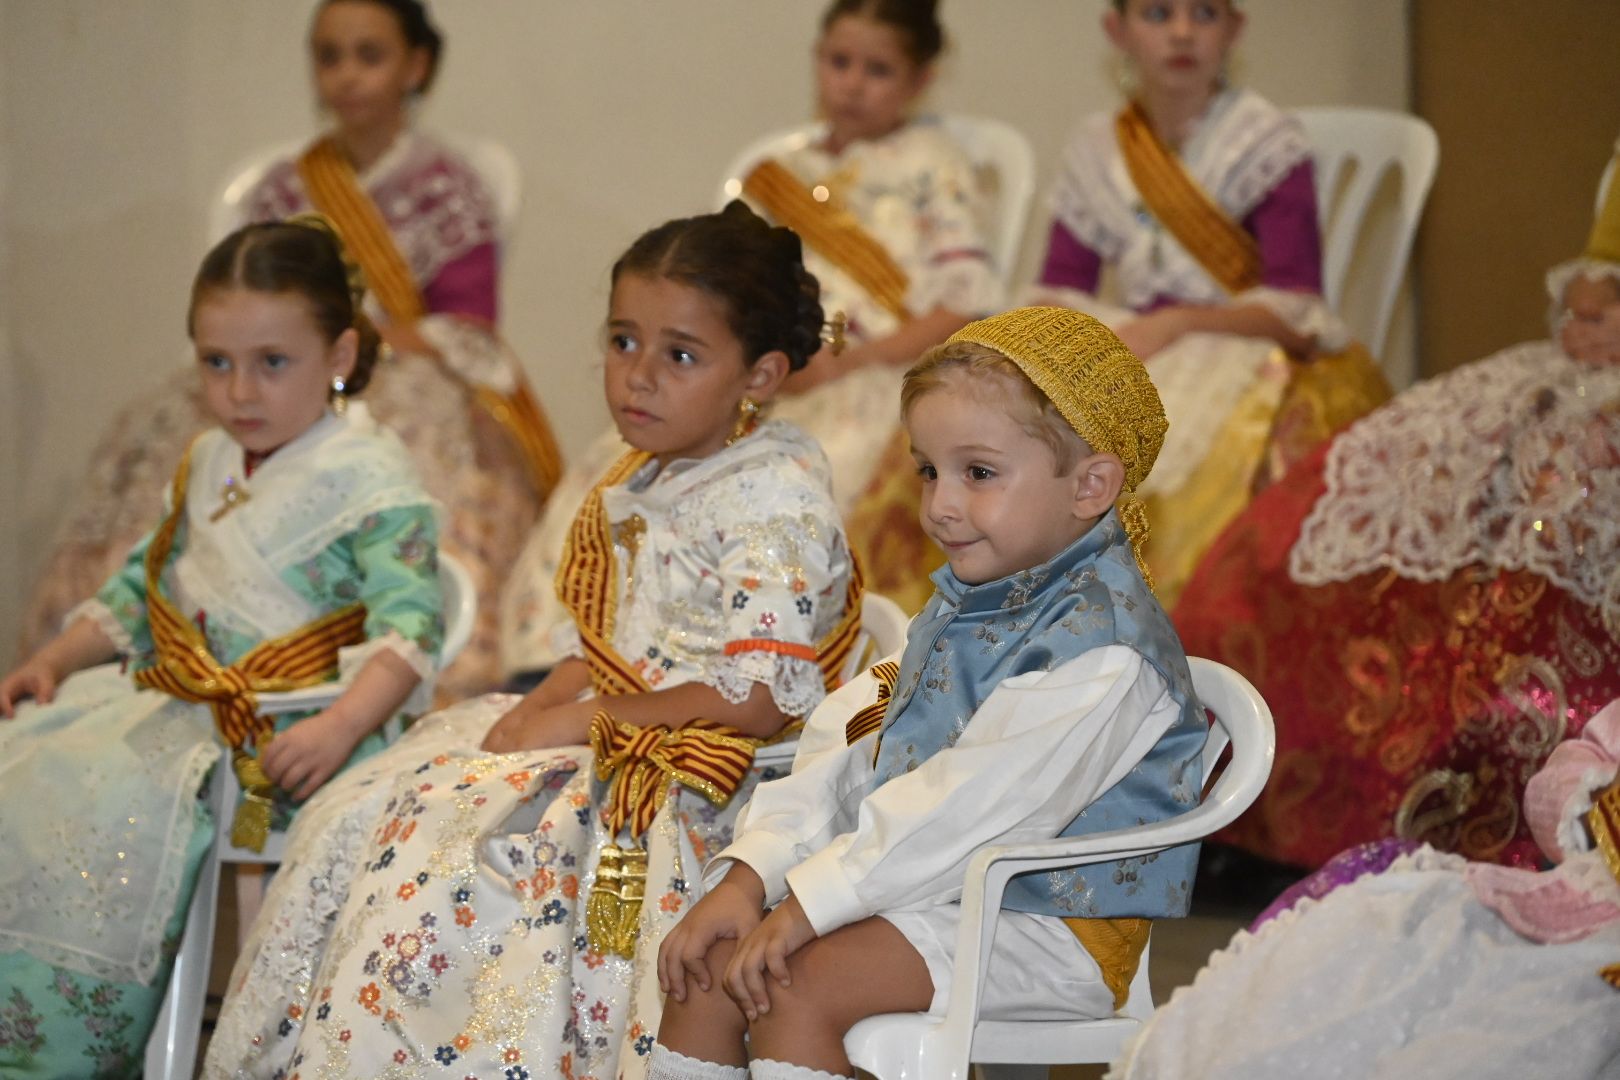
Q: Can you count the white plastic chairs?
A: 6